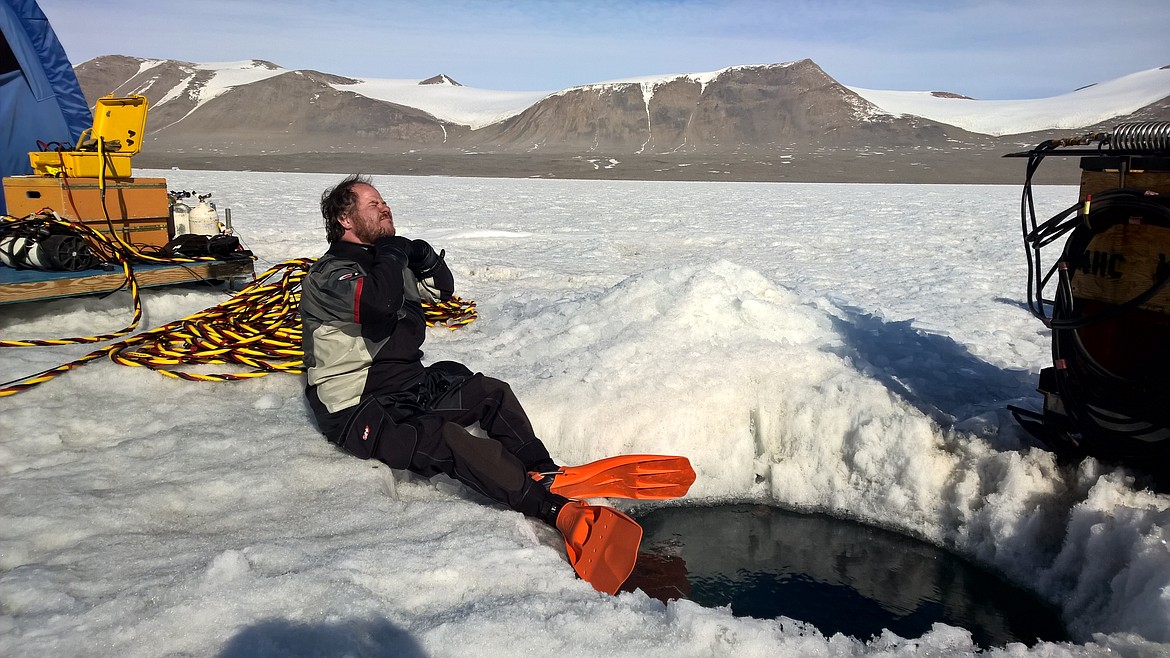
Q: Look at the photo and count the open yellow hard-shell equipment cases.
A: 1